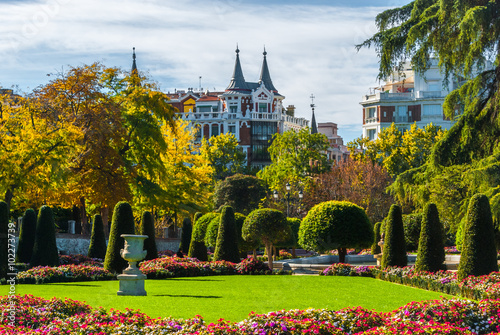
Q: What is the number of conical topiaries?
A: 13